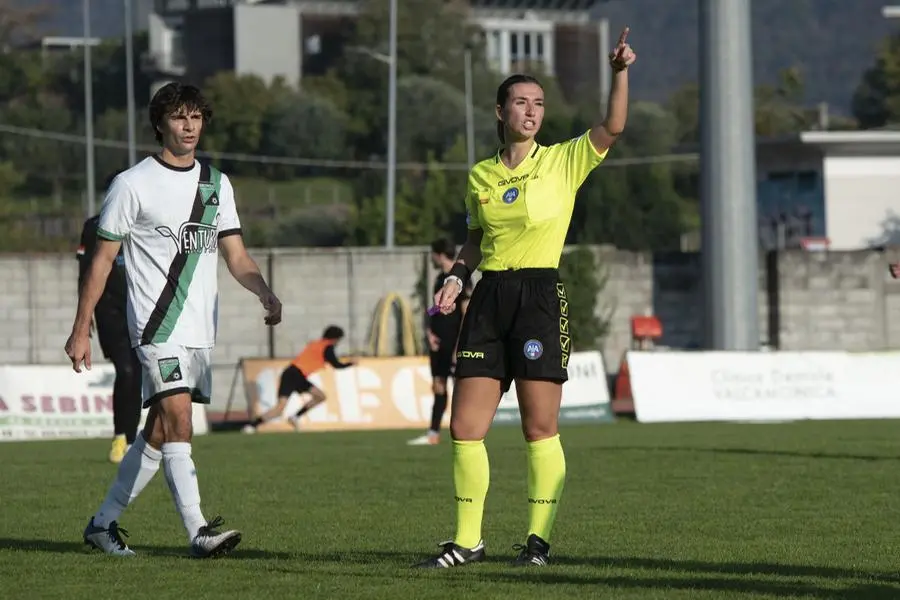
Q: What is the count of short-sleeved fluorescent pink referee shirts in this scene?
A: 0